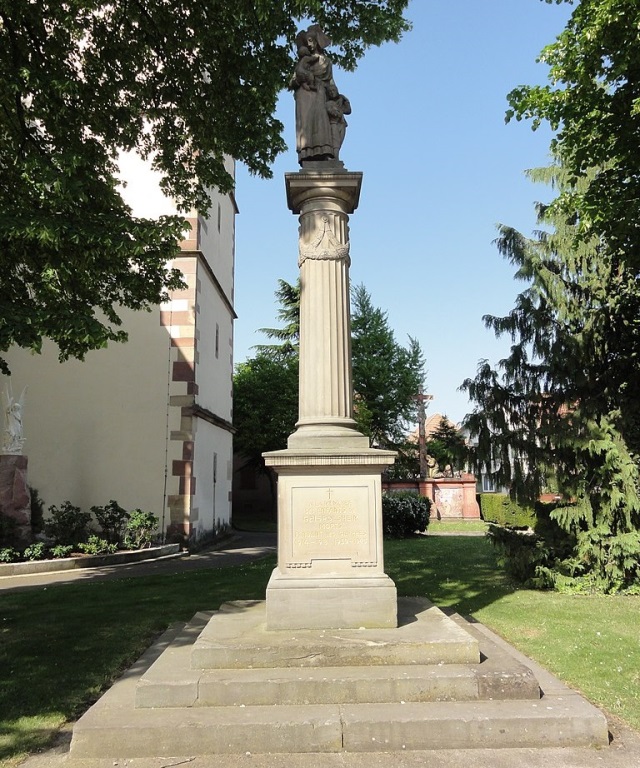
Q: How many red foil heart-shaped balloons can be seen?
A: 0